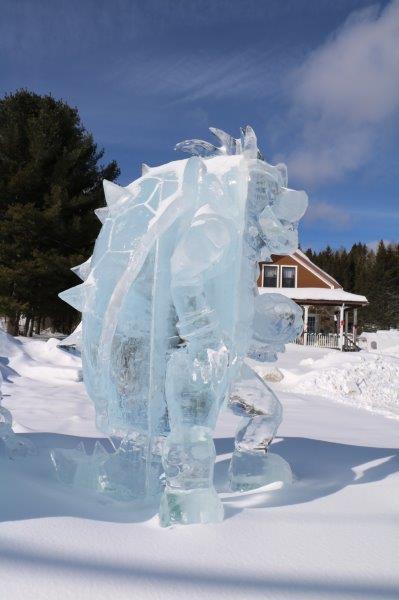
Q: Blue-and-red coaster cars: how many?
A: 0